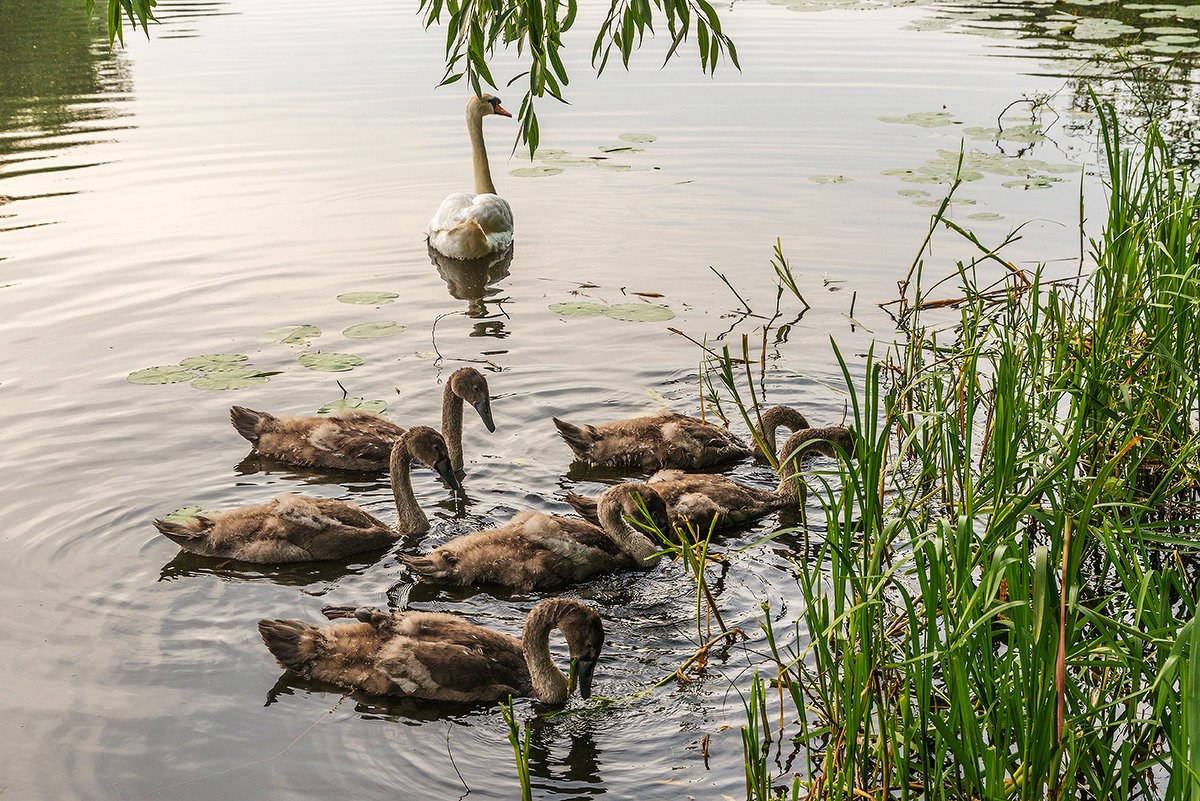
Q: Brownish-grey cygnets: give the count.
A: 6